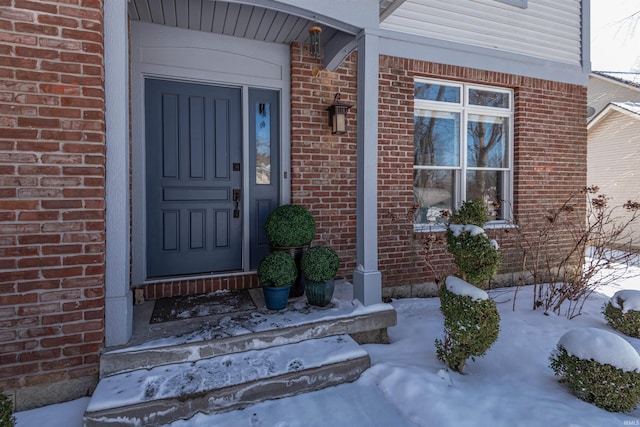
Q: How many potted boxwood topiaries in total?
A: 3